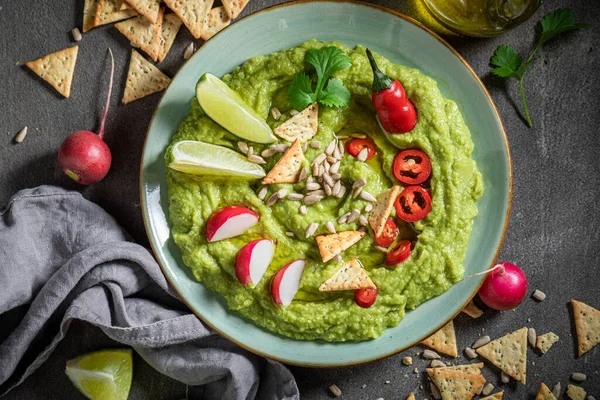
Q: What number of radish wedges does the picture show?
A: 3